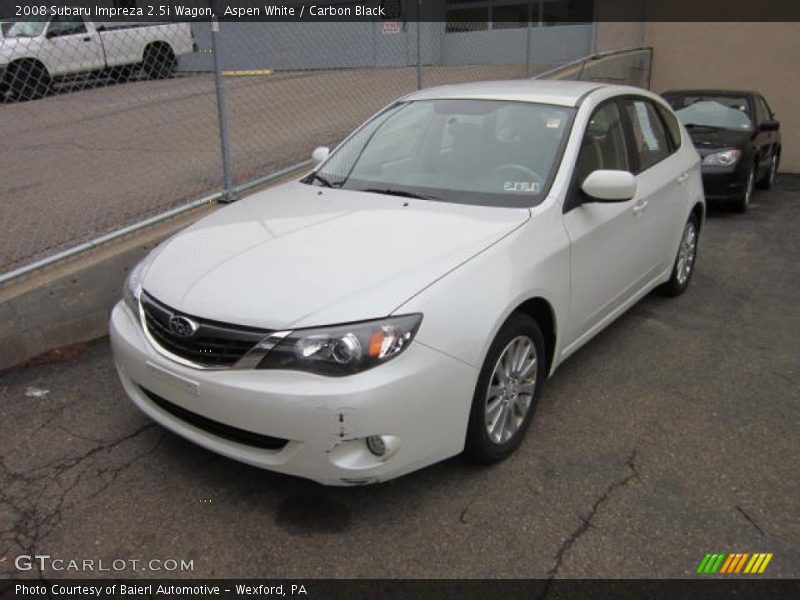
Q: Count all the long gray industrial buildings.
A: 1